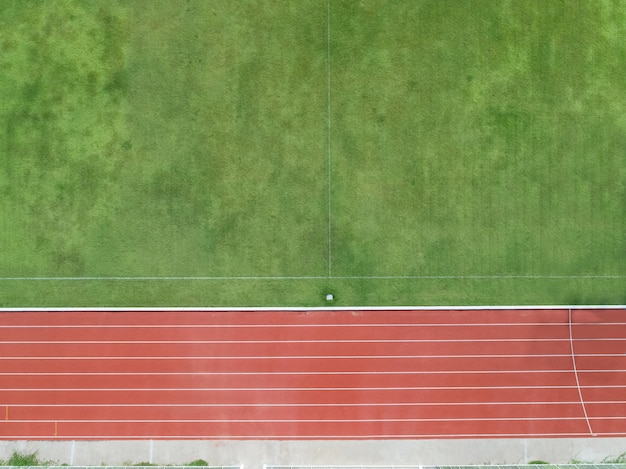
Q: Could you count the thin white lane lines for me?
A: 8